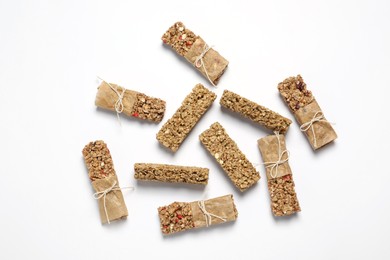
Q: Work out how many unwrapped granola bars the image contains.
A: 4